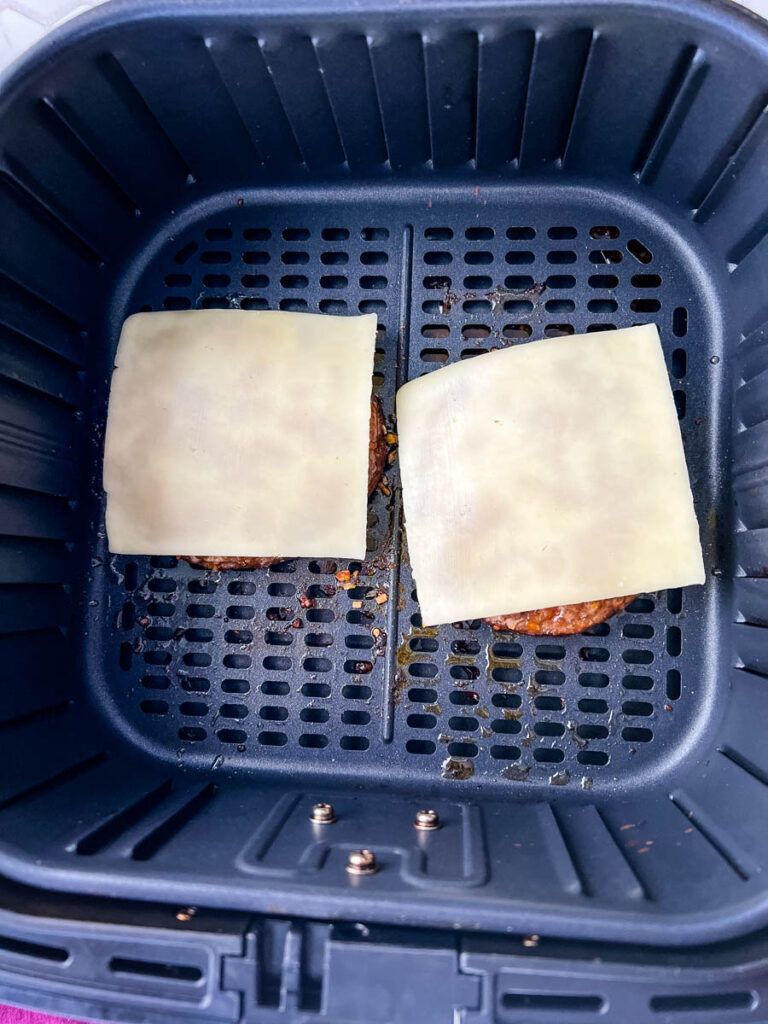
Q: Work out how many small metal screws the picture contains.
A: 3